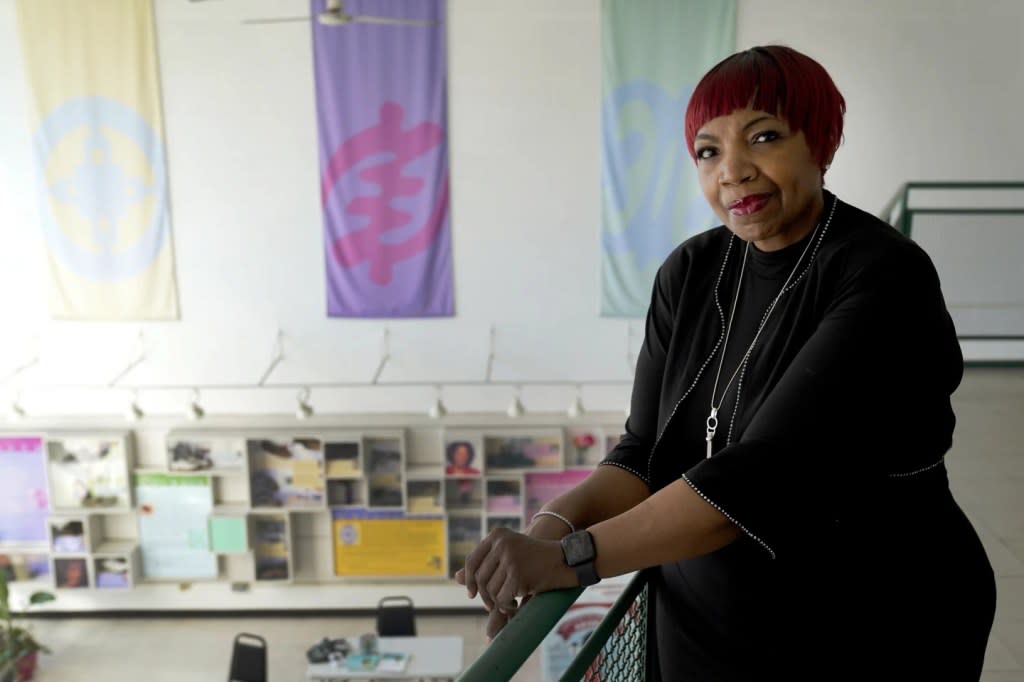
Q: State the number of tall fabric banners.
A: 3